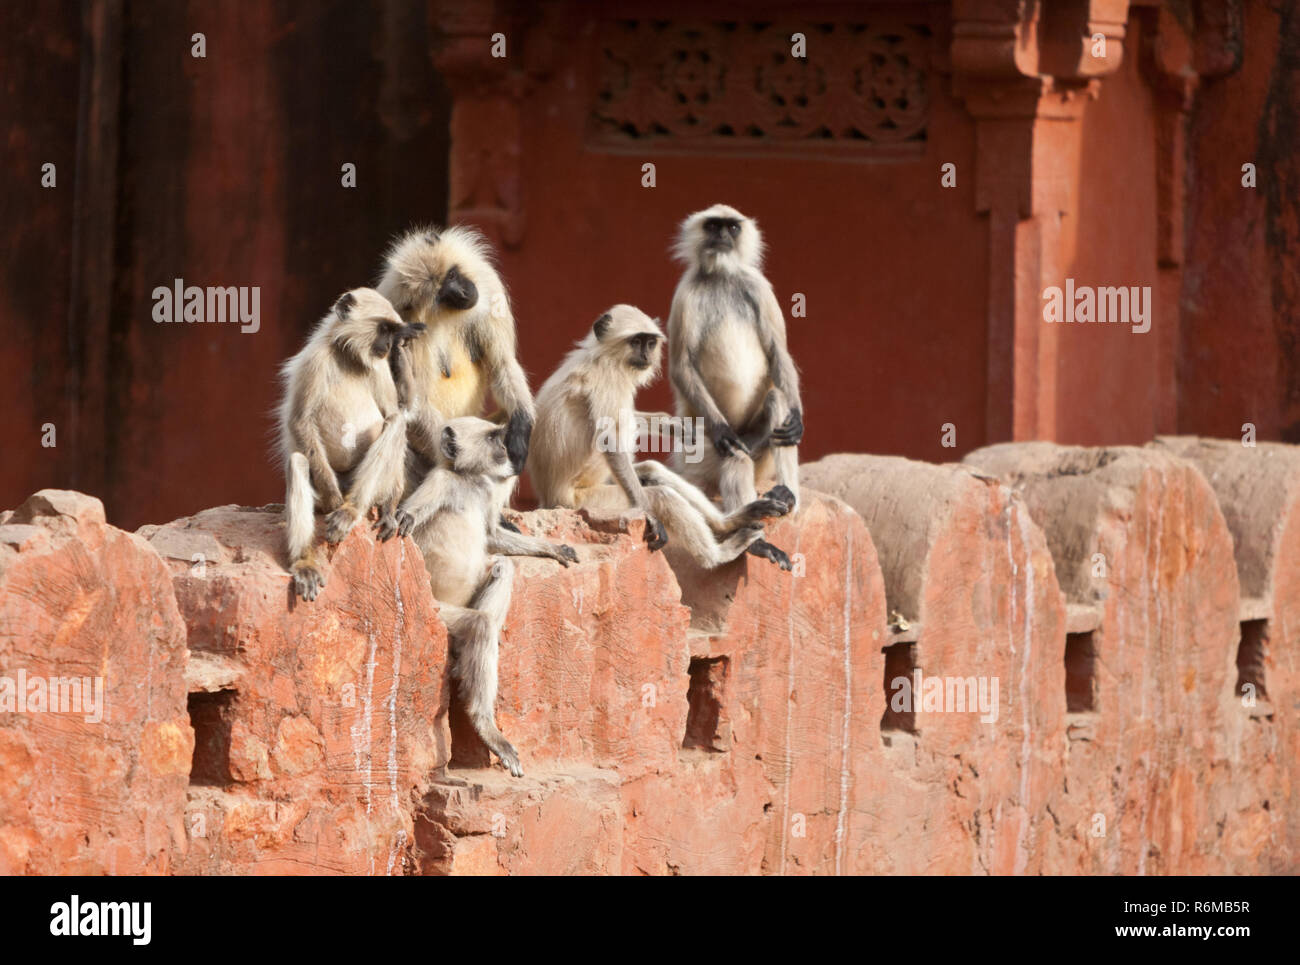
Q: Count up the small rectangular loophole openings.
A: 6